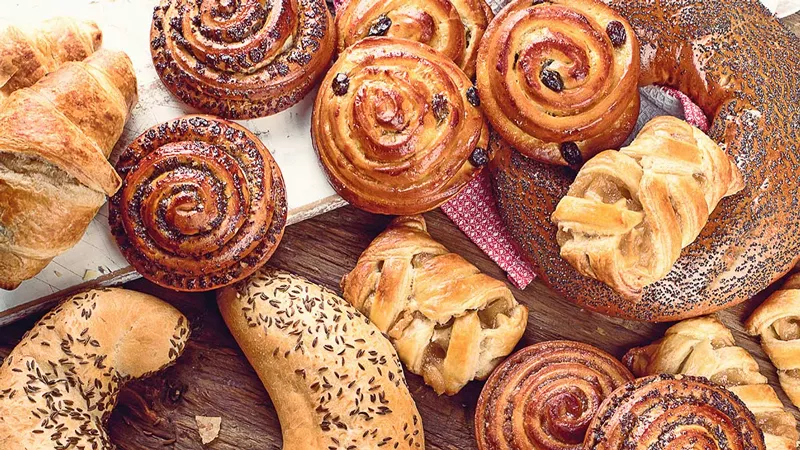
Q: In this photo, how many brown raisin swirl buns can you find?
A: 3